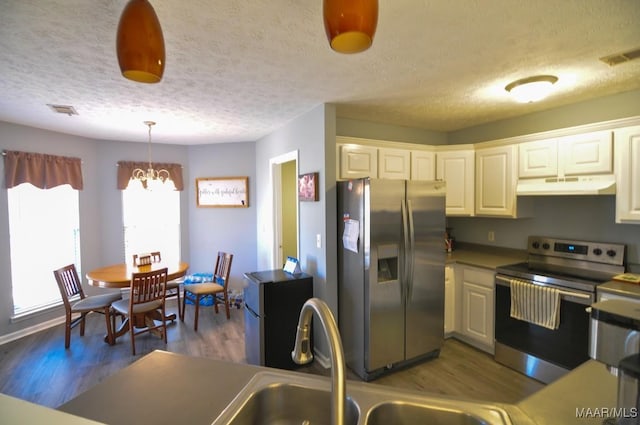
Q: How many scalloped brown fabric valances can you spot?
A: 2